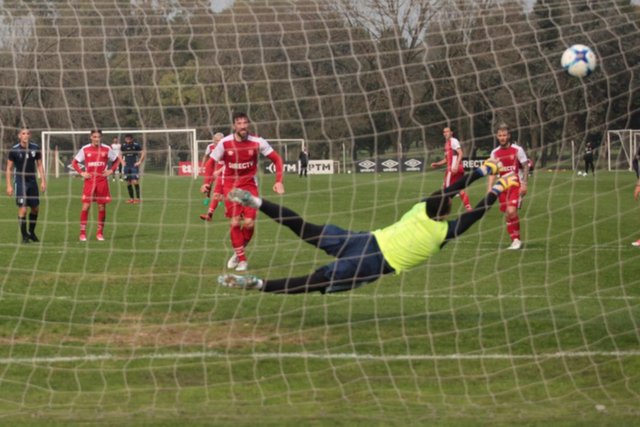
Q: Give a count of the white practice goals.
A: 3